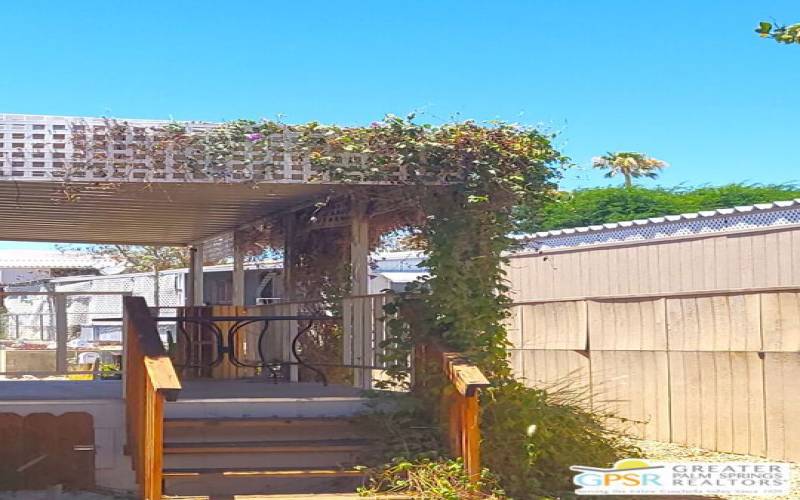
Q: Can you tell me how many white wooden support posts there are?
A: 4